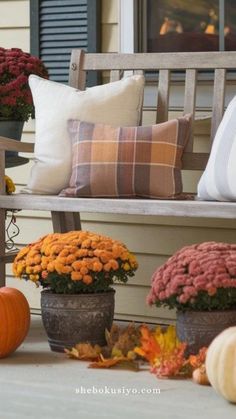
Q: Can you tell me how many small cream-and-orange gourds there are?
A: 1